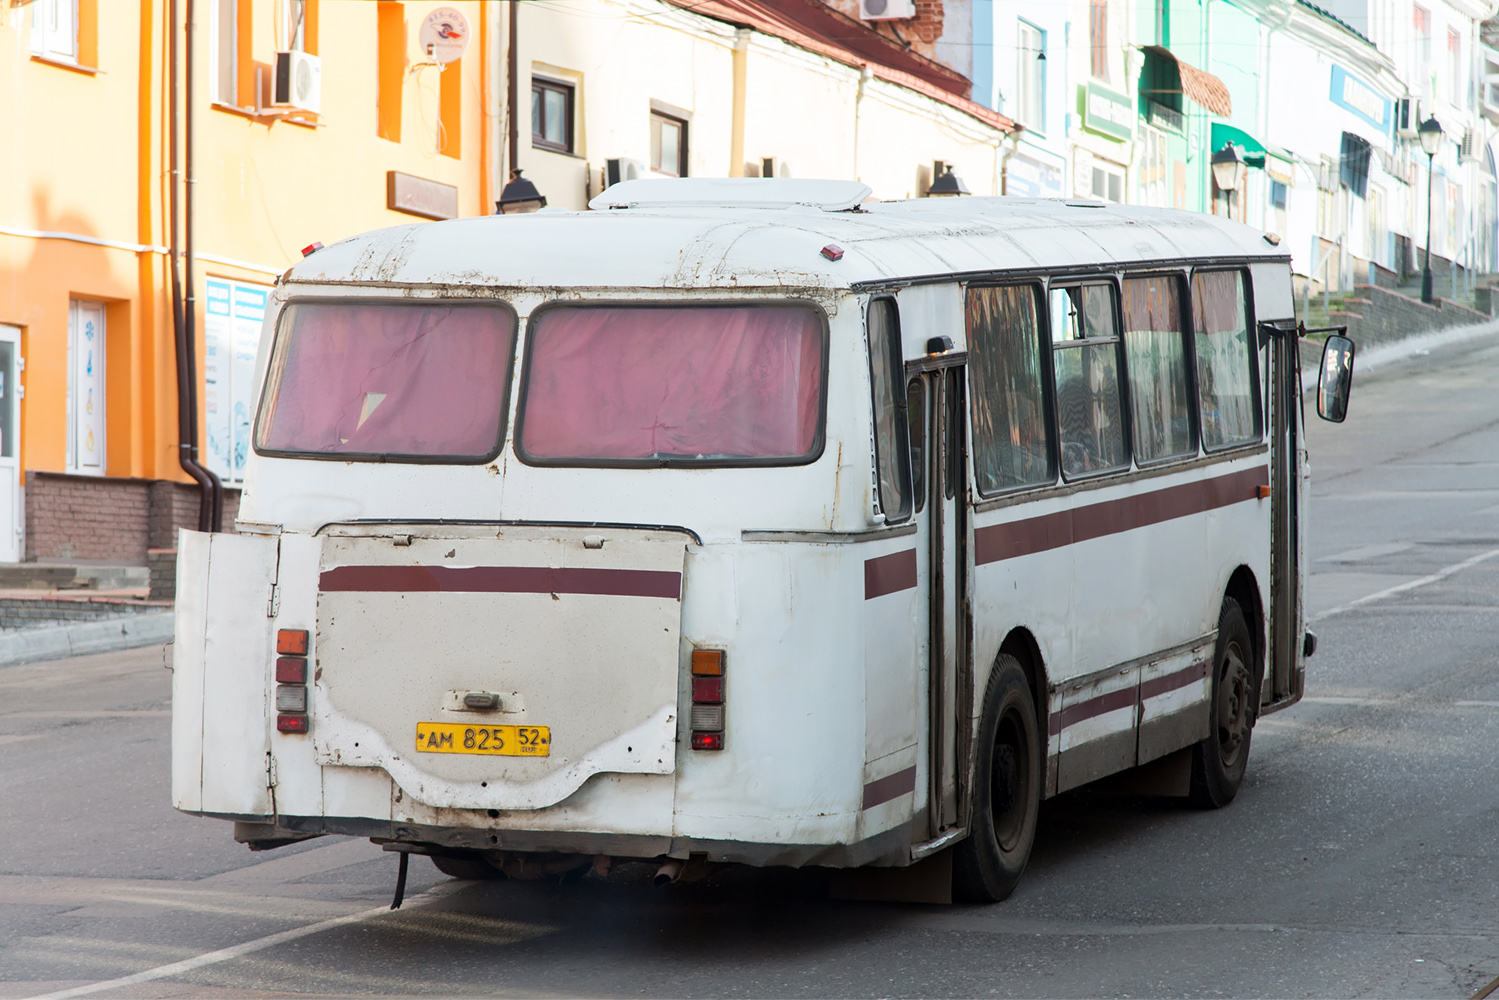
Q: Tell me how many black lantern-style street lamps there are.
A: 4